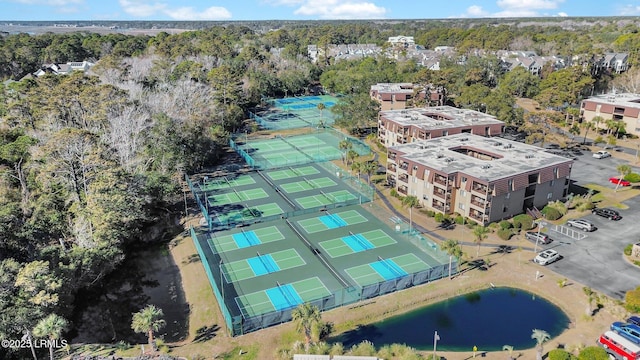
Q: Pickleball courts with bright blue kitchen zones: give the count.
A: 6